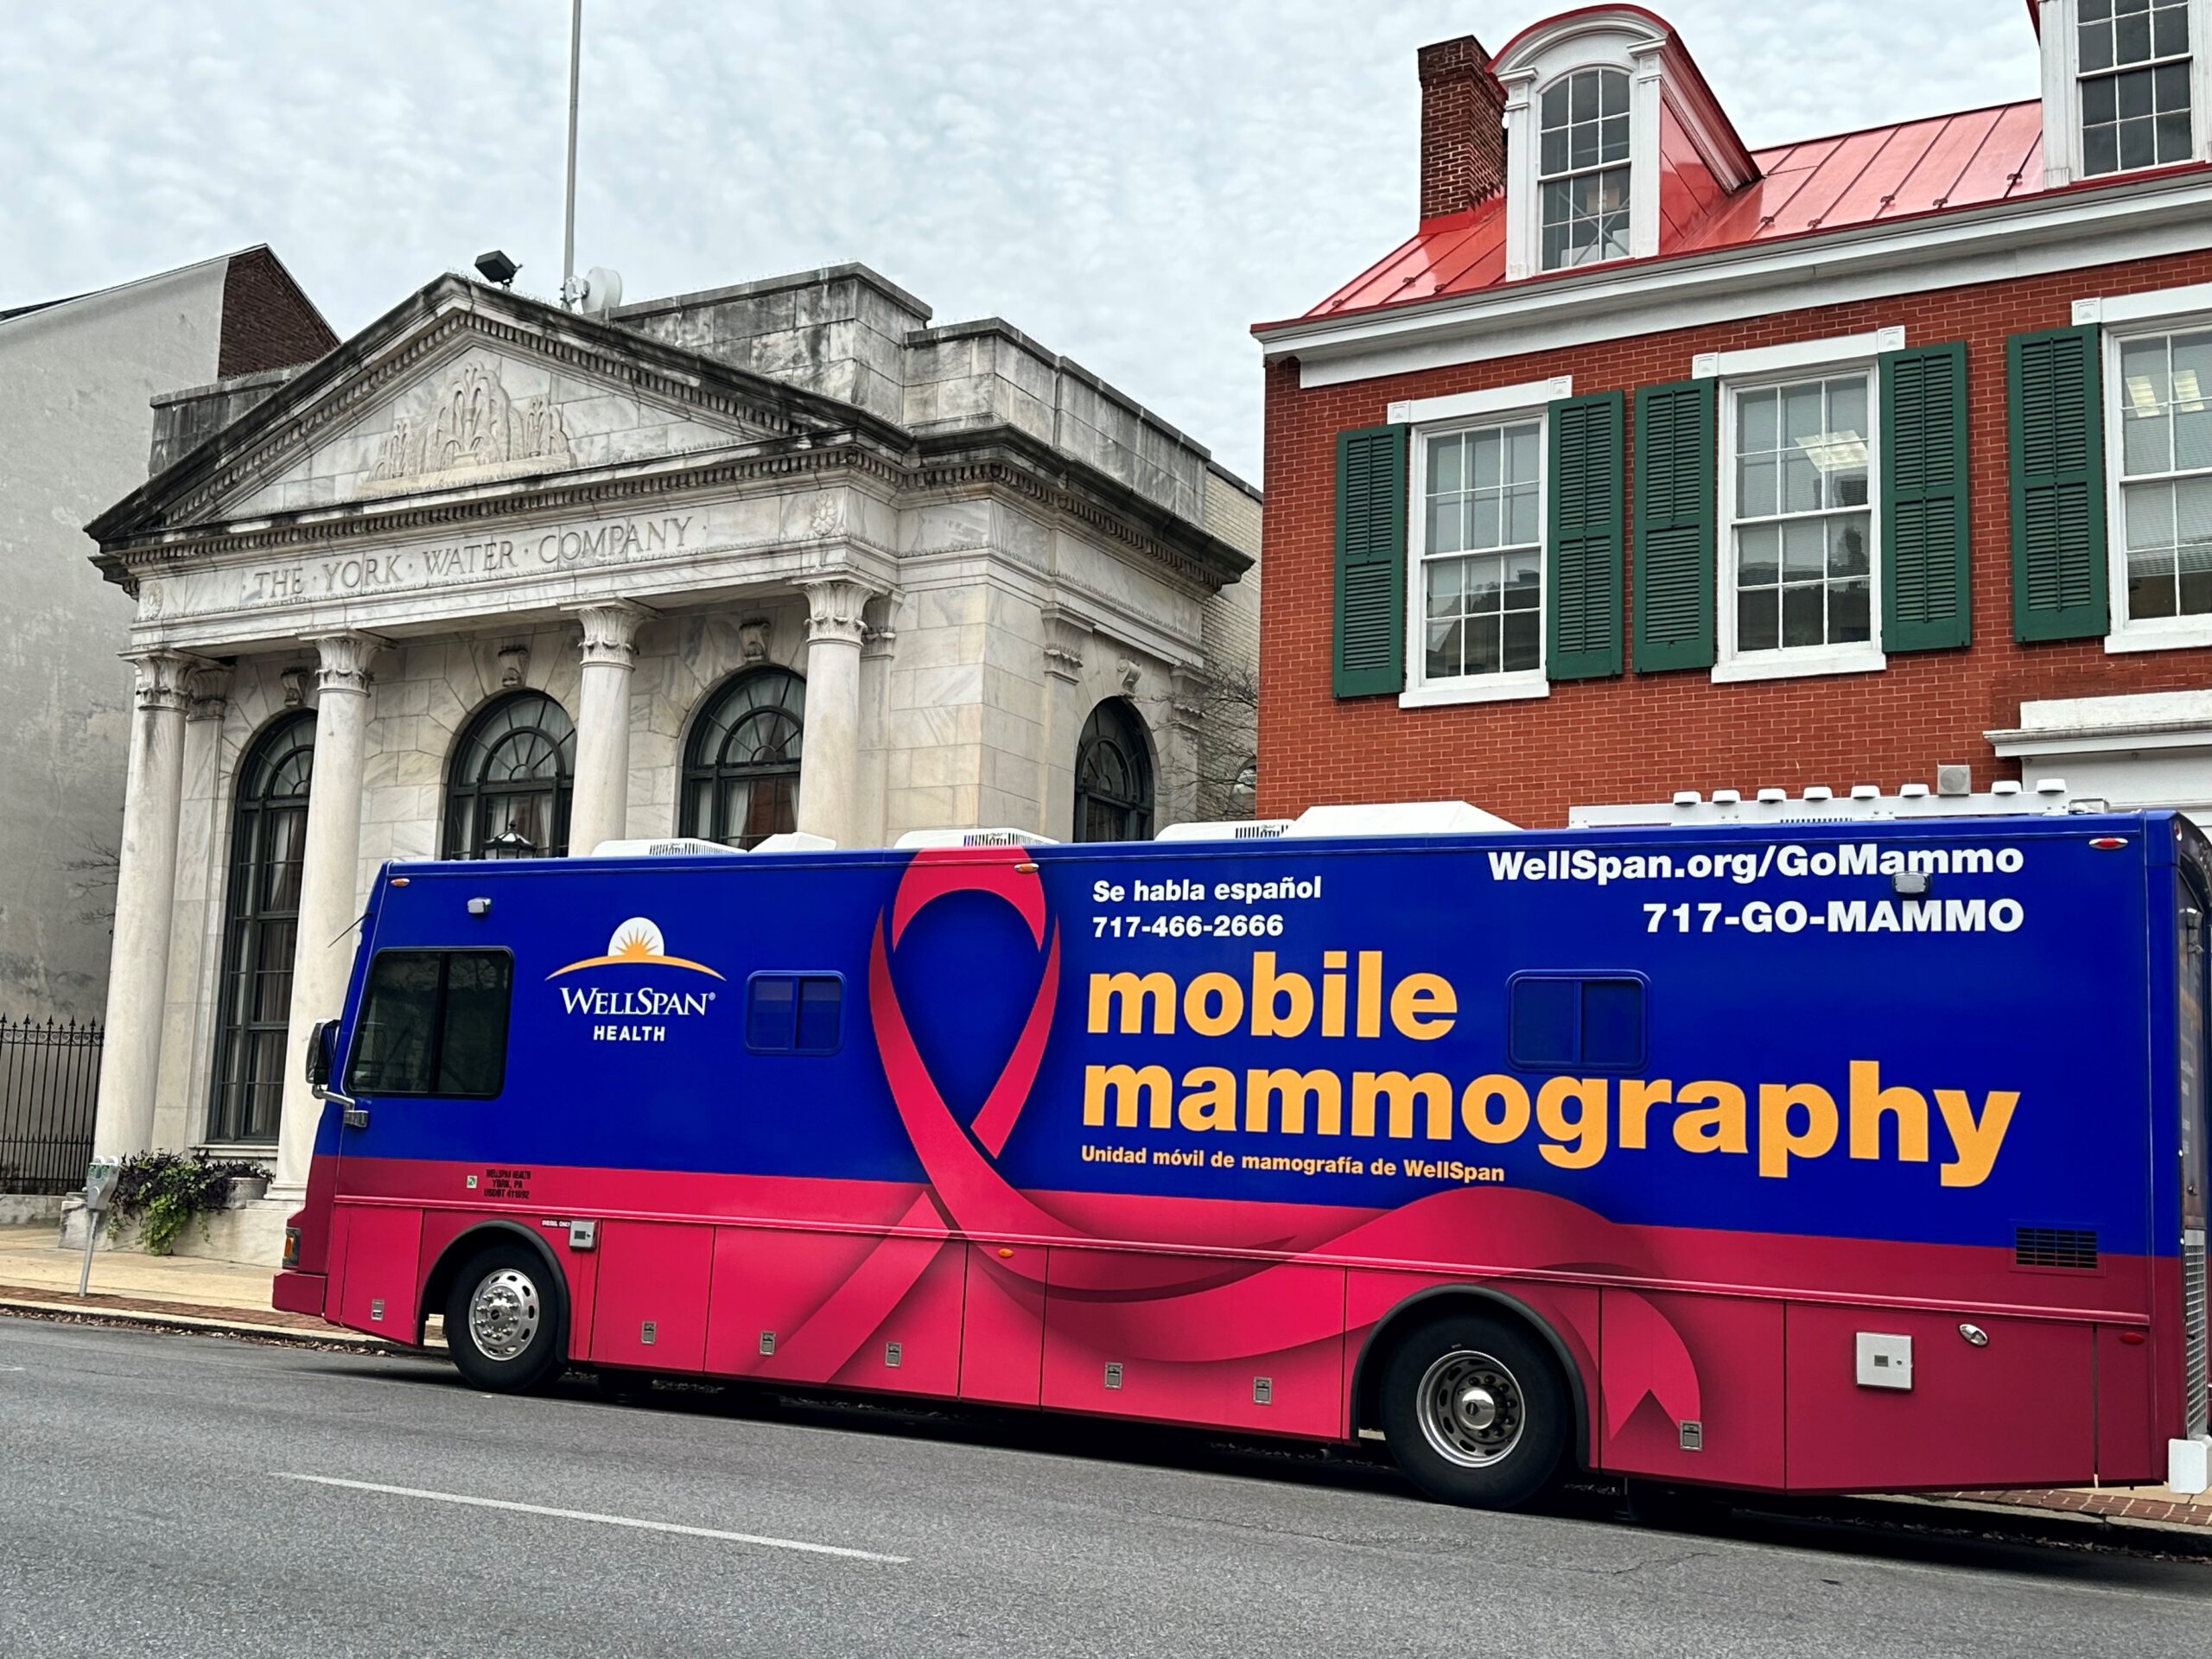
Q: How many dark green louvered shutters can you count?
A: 5